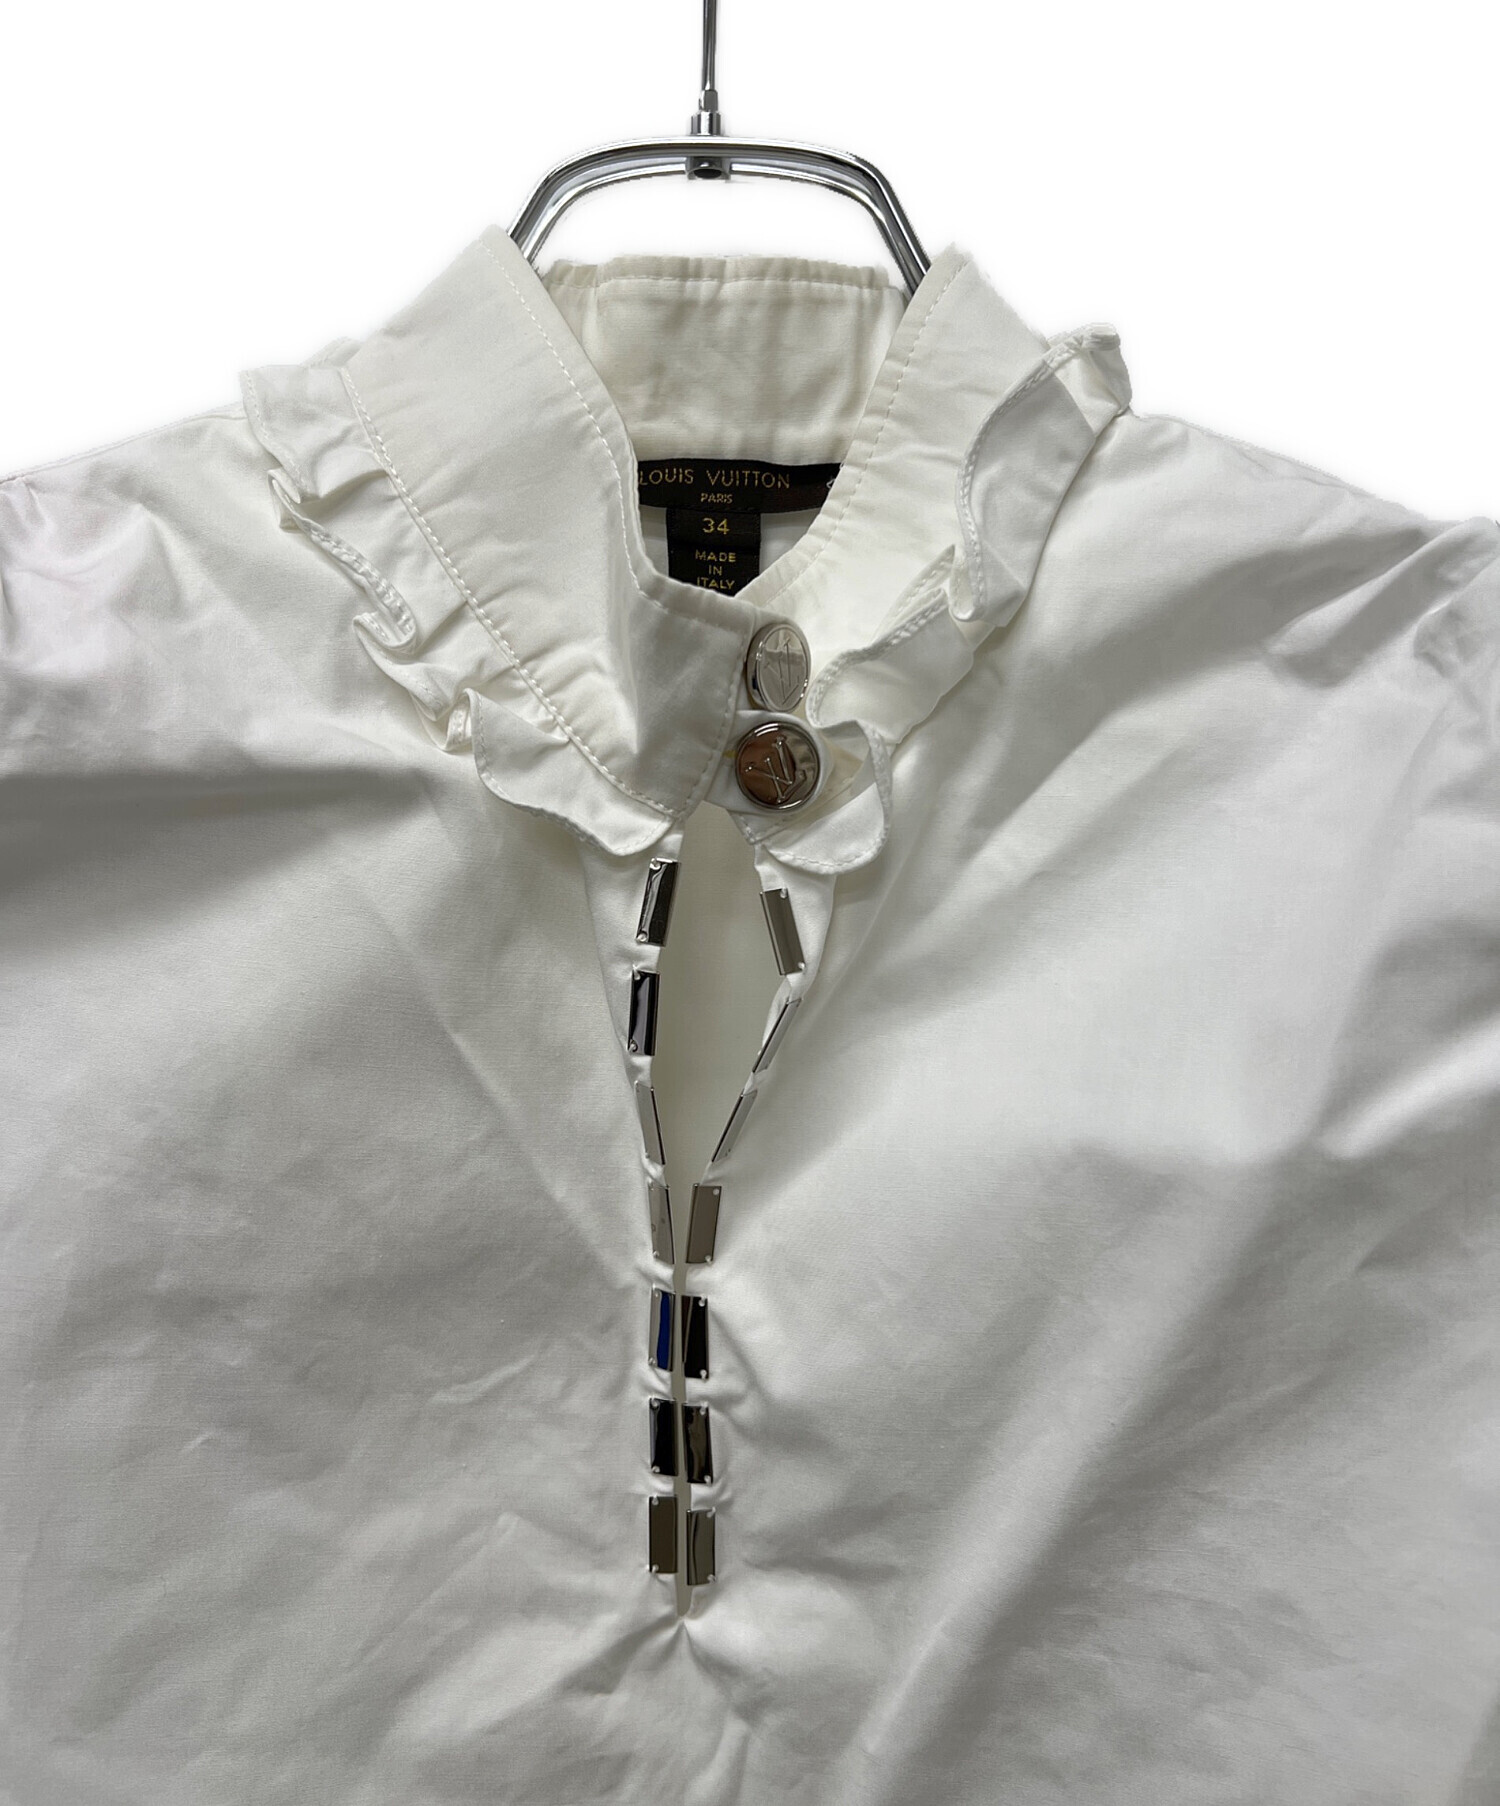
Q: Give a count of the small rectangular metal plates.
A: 14